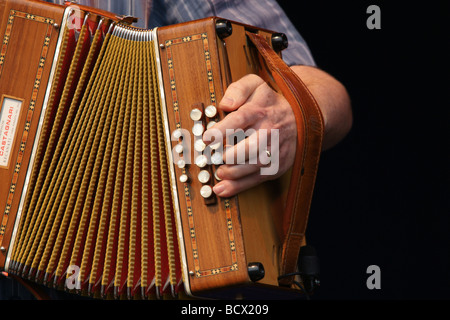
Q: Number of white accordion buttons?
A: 15